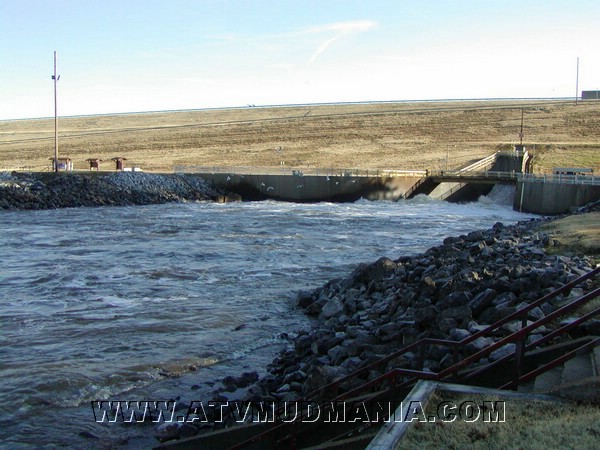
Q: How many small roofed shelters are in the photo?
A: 3